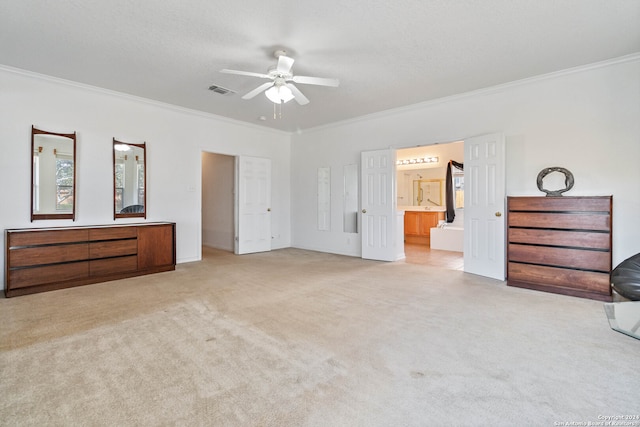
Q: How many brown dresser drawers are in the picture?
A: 11